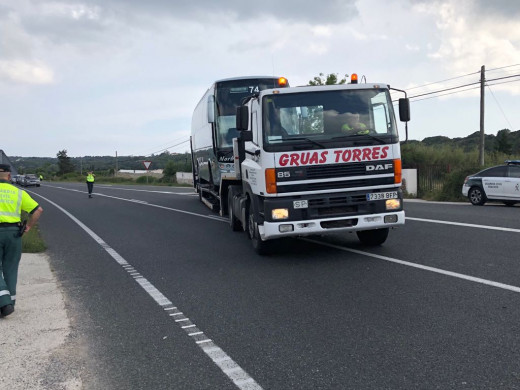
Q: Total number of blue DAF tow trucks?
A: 0